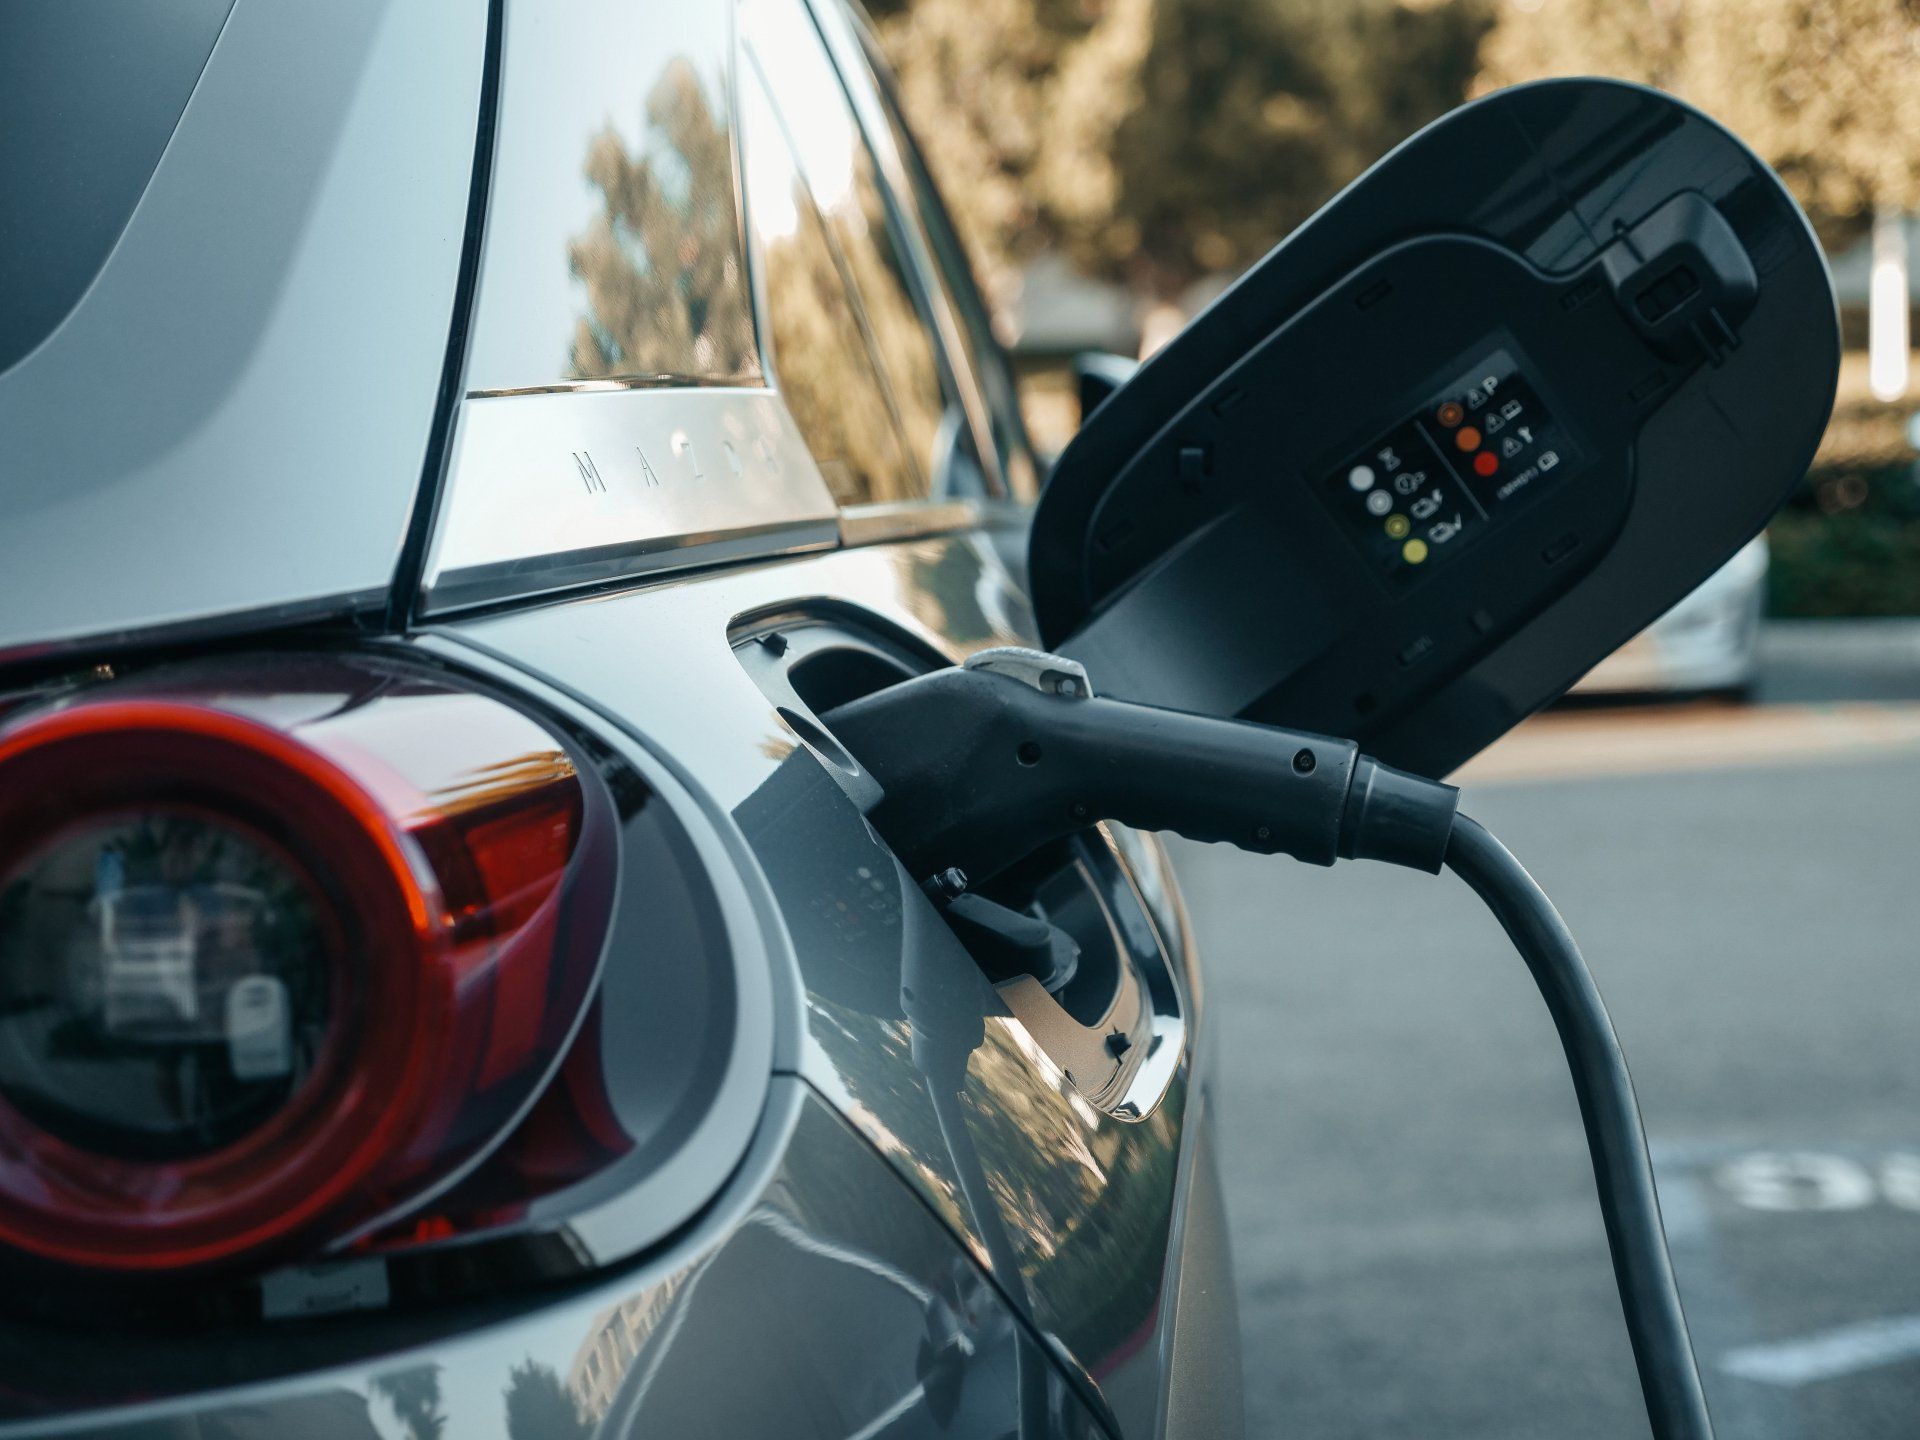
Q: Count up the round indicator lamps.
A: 7